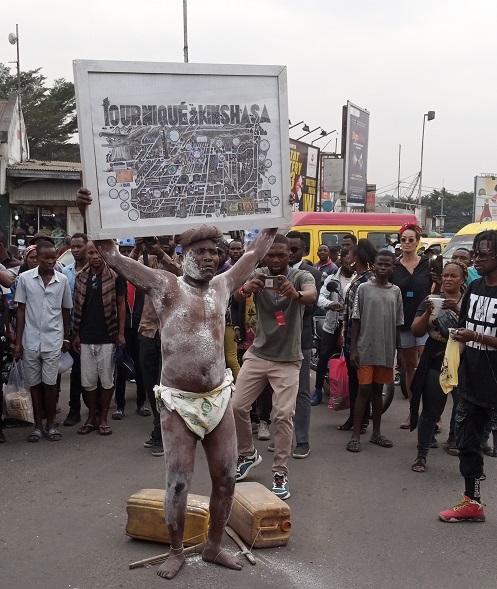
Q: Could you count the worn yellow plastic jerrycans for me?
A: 2